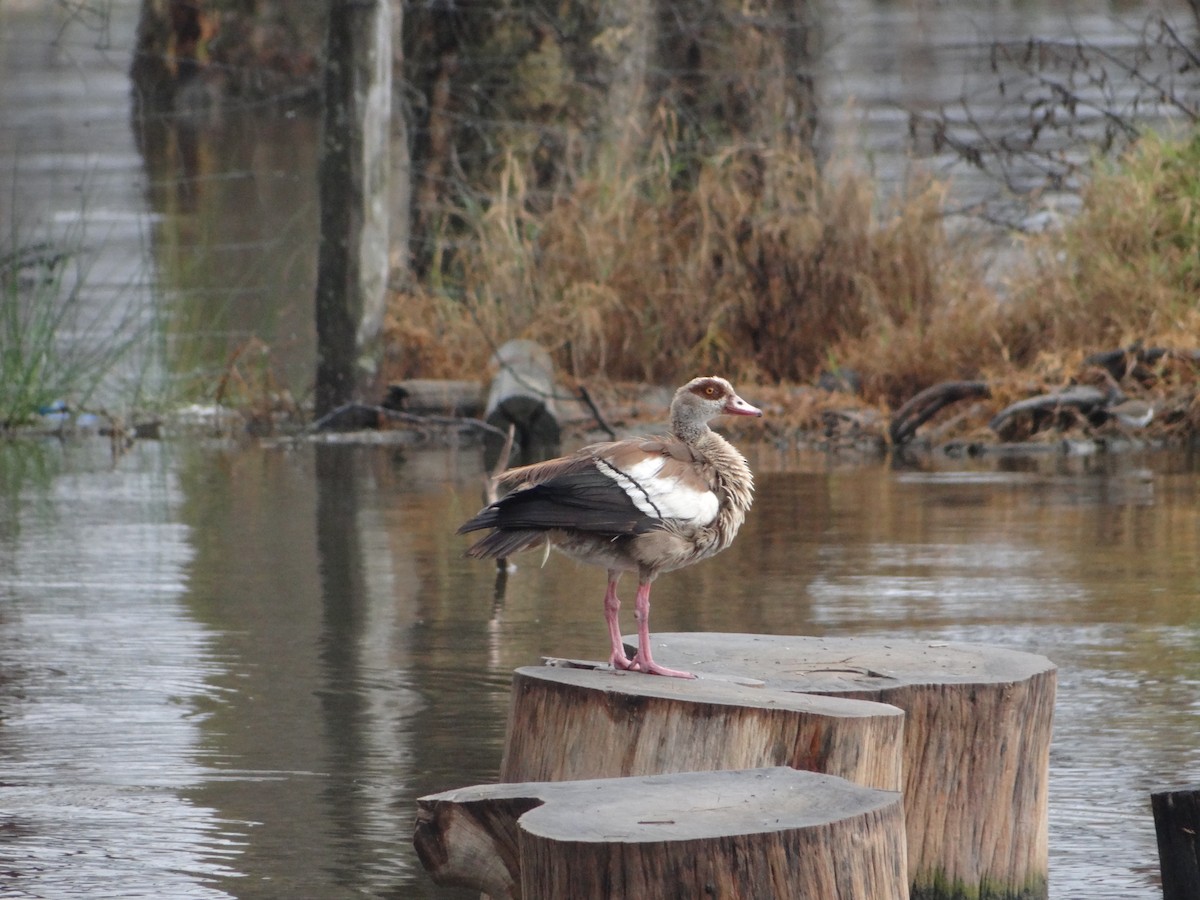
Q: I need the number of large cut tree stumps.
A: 3